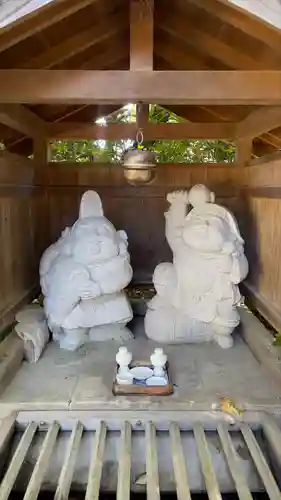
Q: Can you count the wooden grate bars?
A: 10